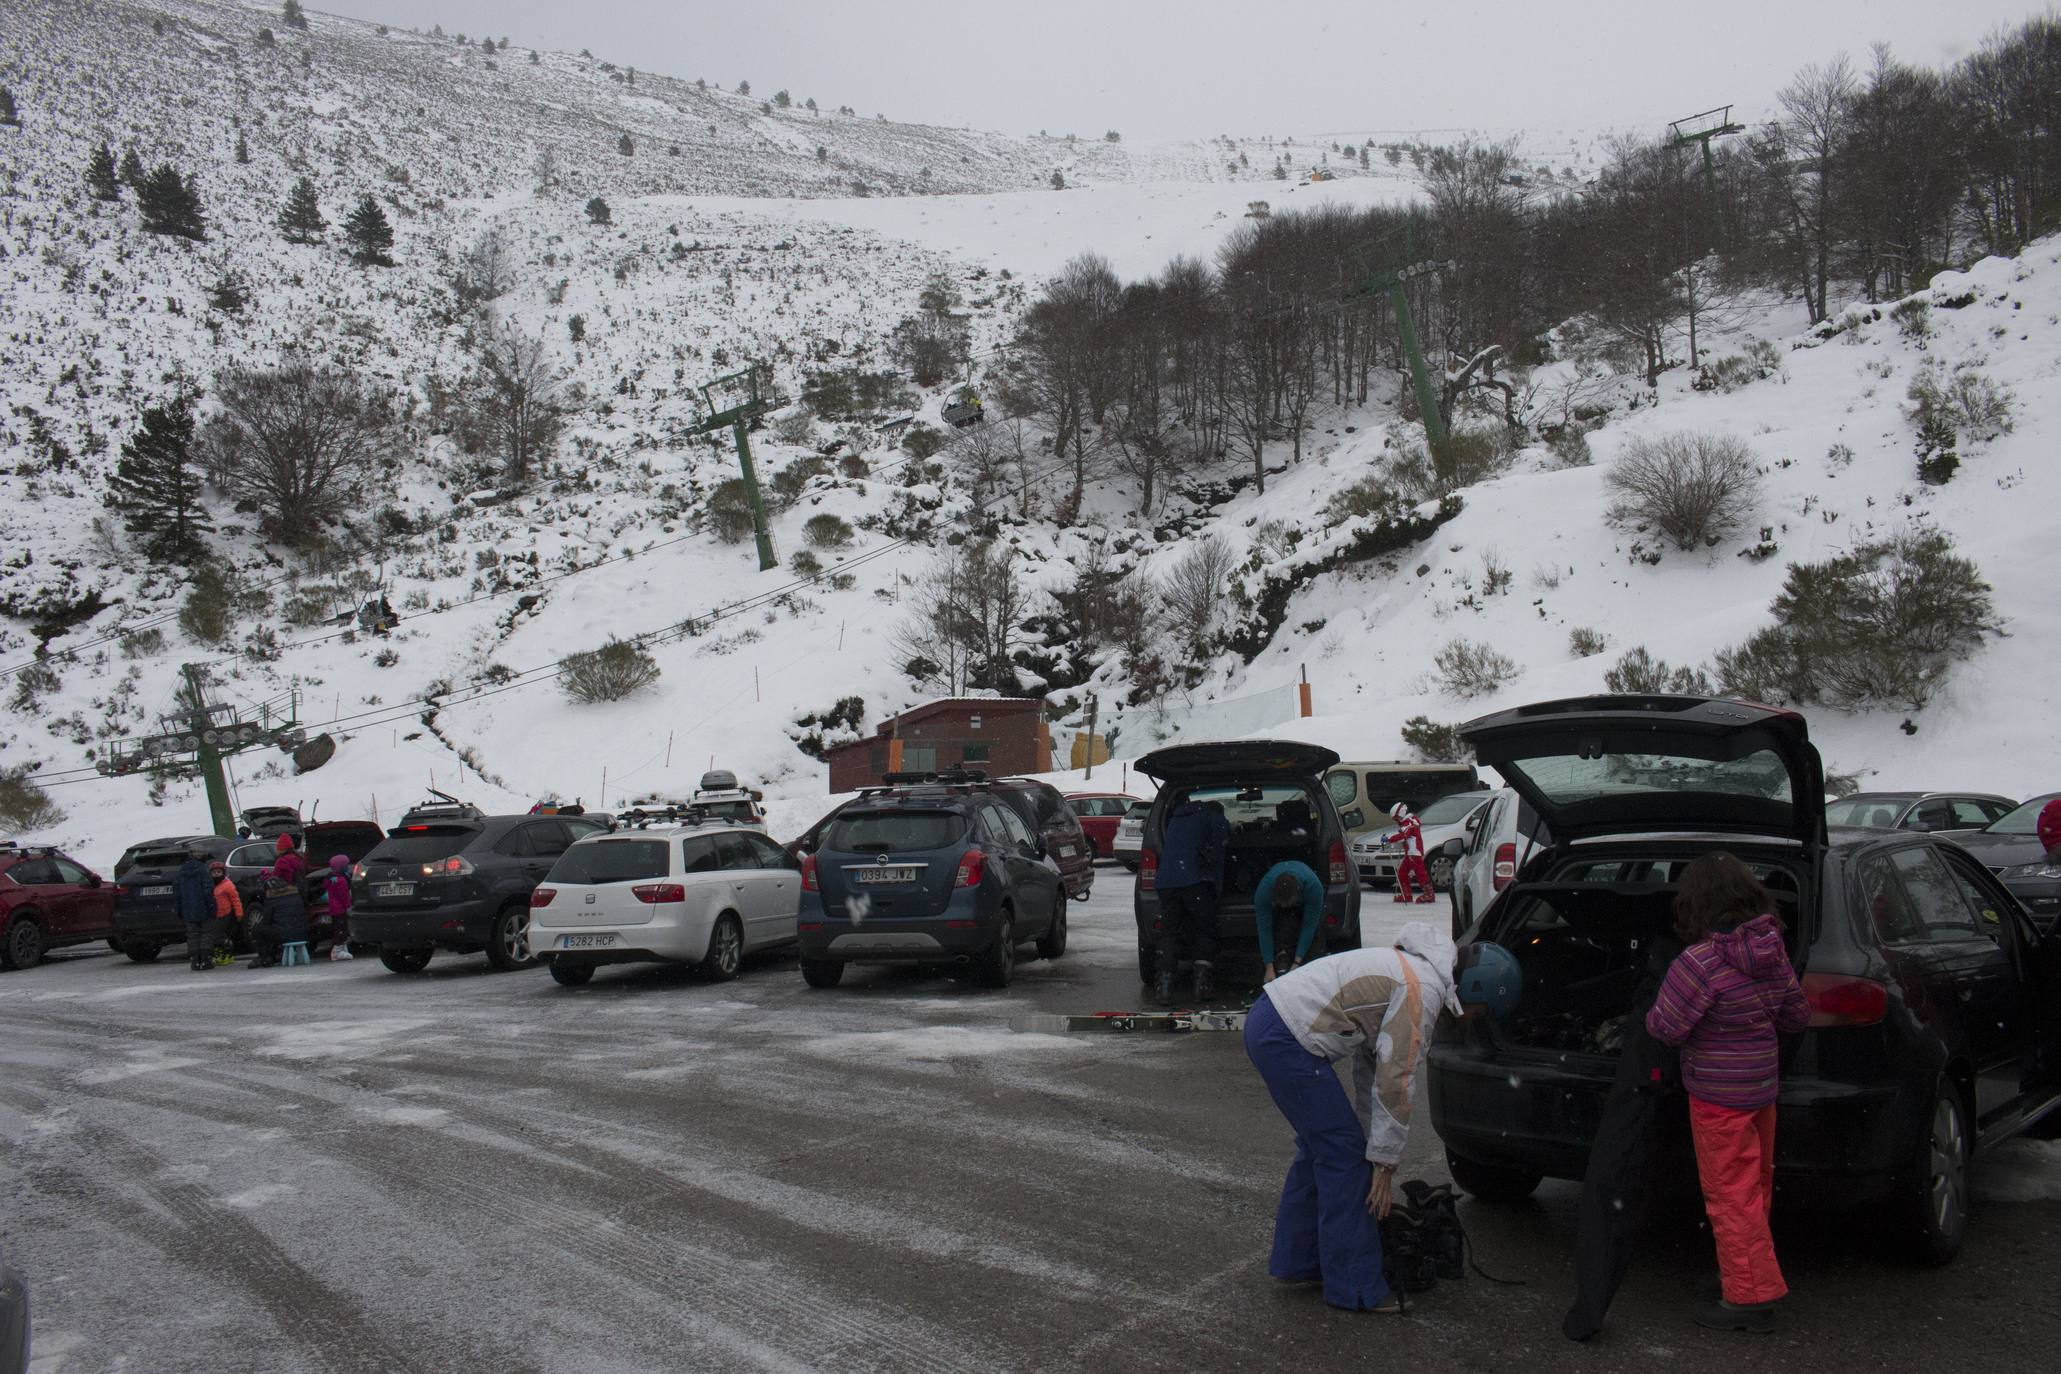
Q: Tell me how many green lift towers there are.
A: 4